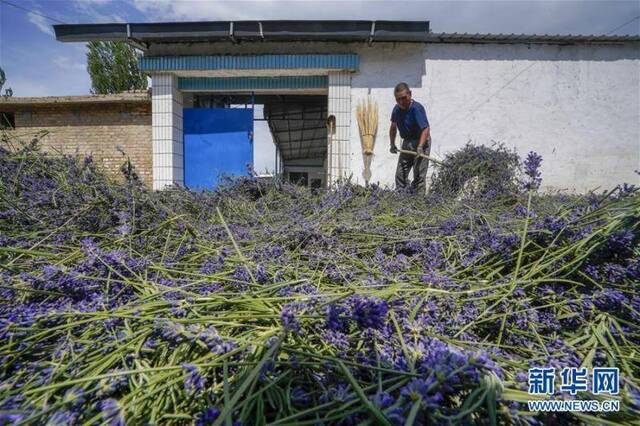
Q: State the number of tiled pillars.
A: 2